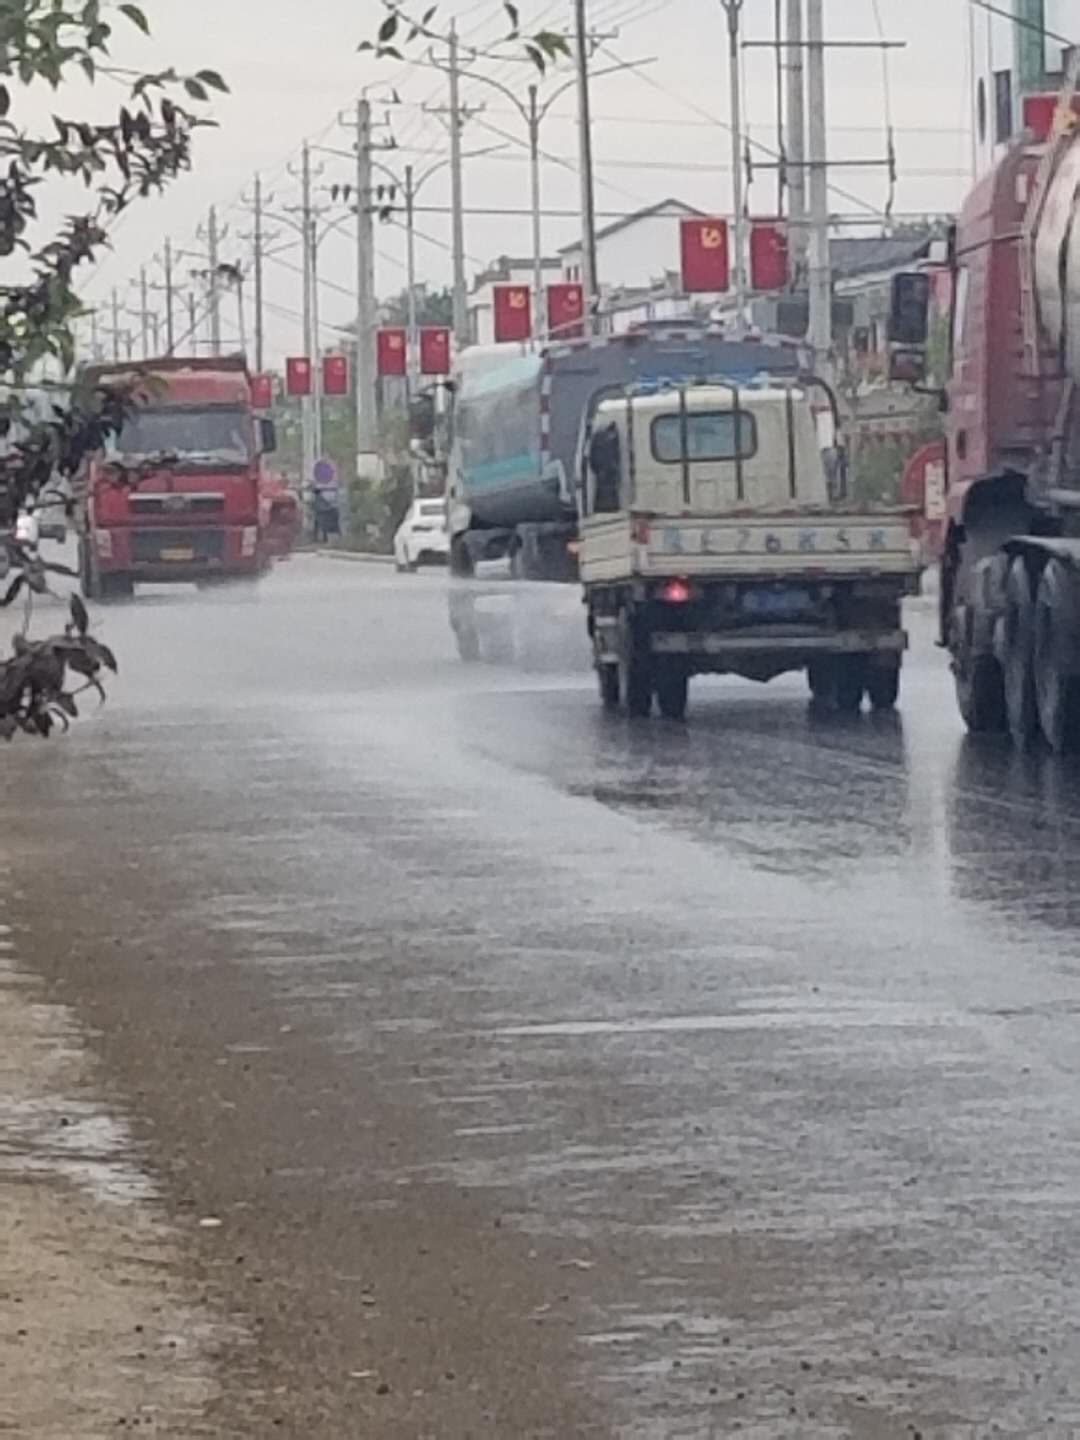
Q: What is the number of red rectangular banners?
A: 10